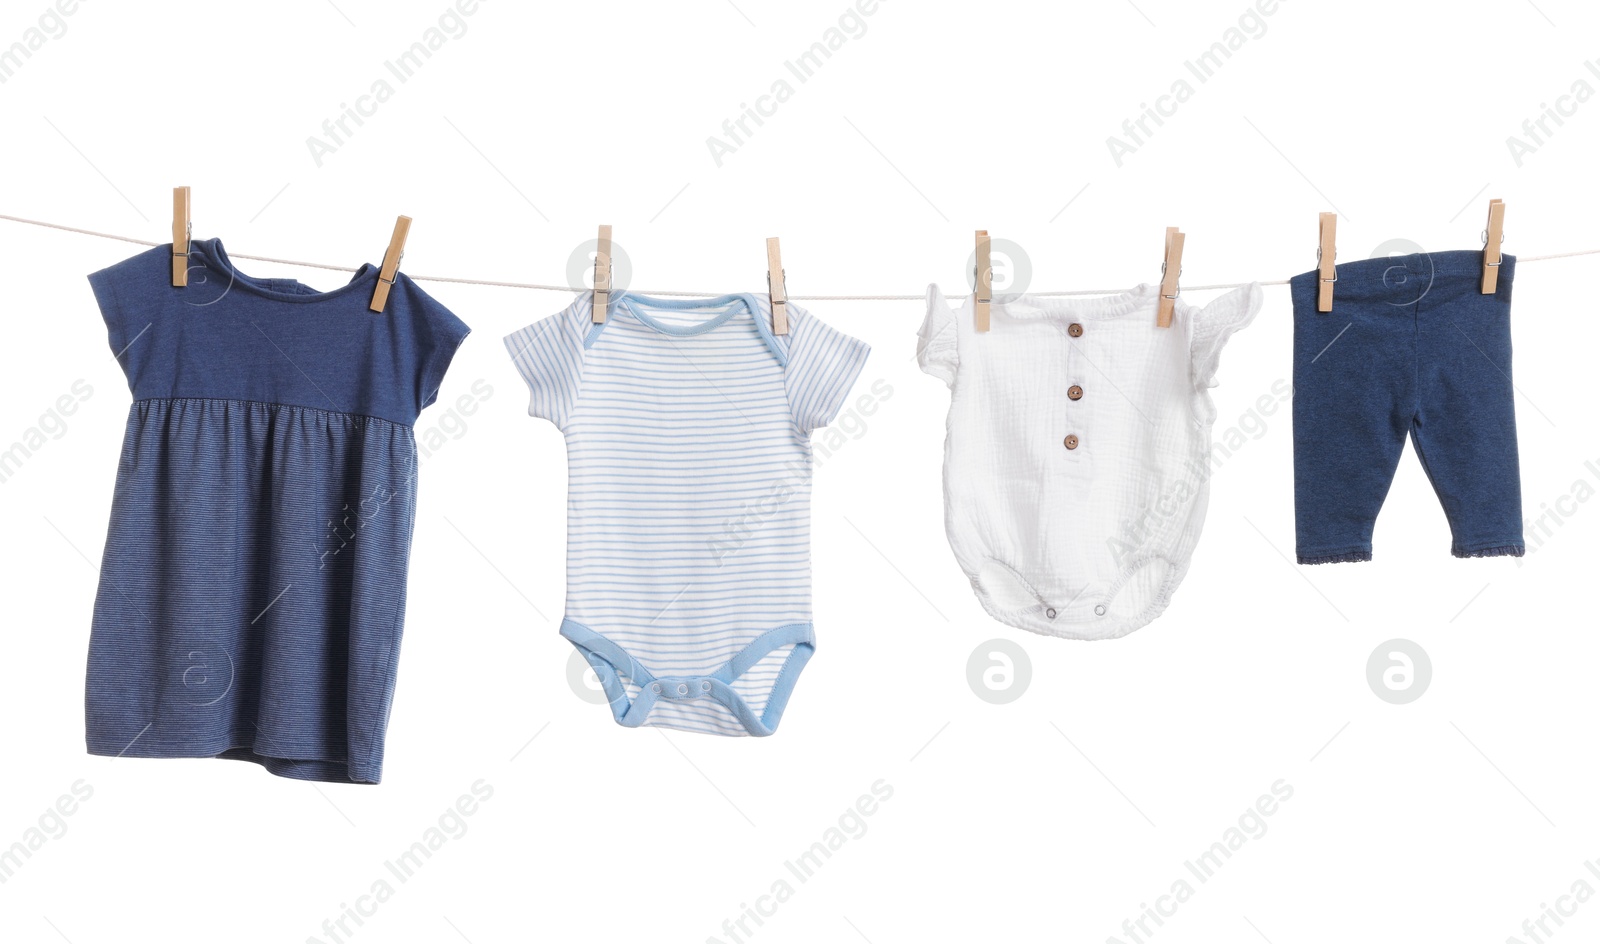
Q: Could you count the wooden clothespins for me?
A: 8